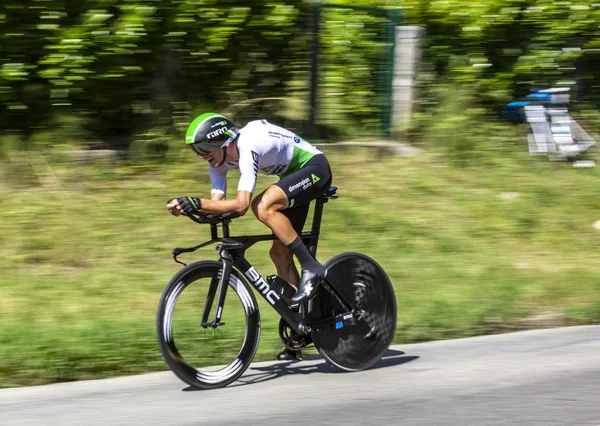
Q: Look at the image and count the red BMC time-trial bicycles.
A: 0